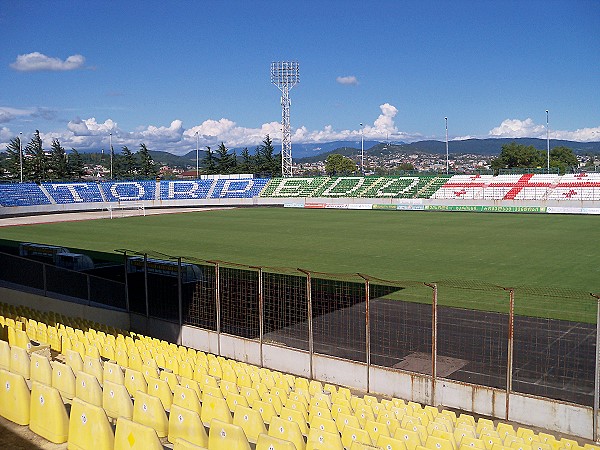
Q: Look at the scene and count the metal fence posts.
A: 12